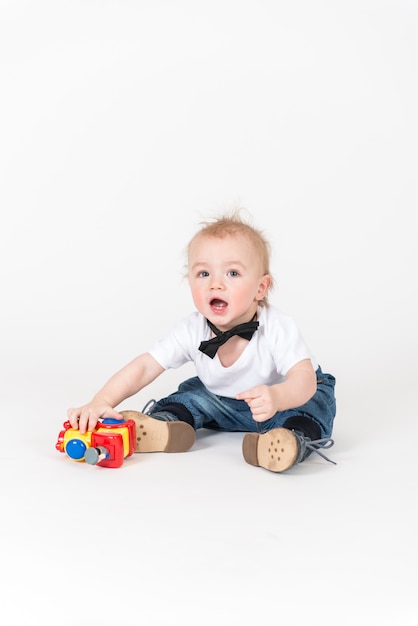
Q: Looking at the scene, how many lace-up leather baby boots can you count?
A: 2